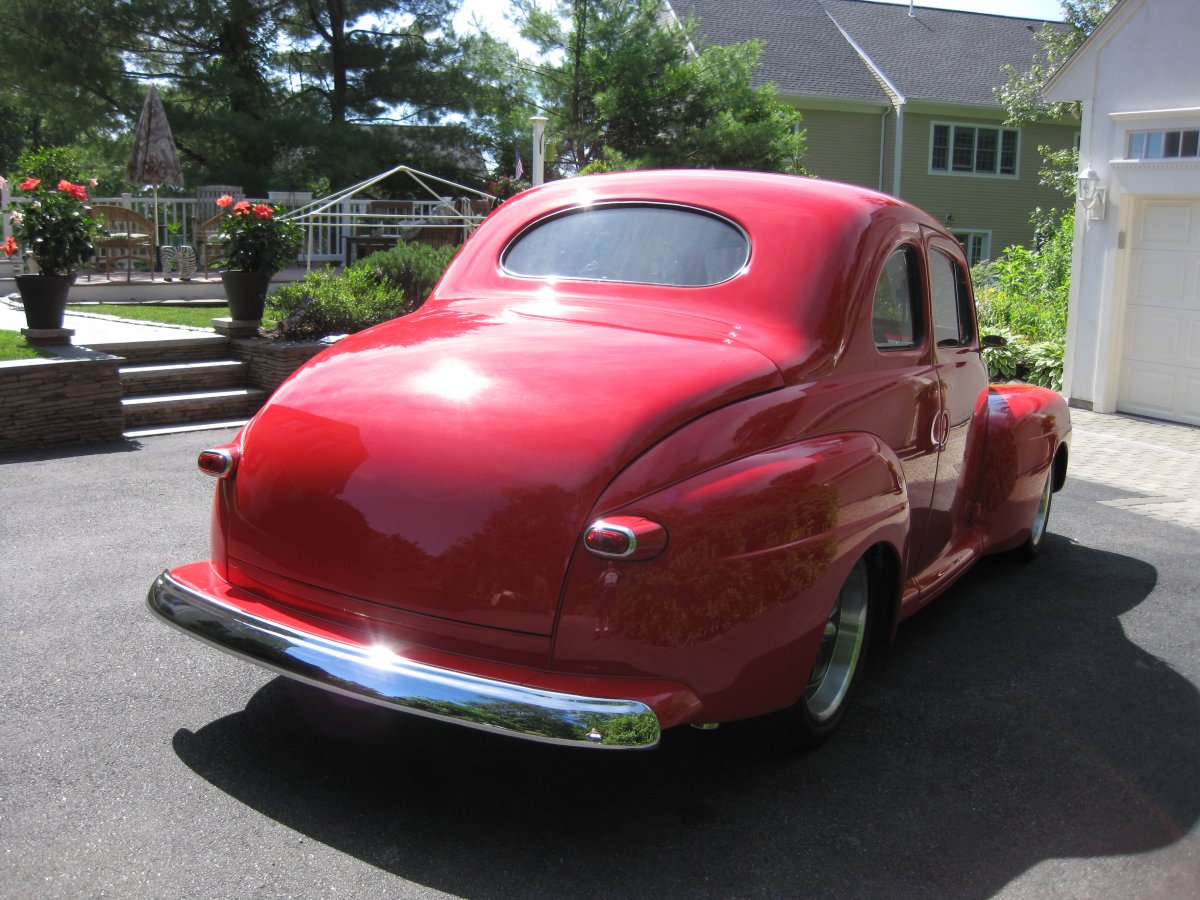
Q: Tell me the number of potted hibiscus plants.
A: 2